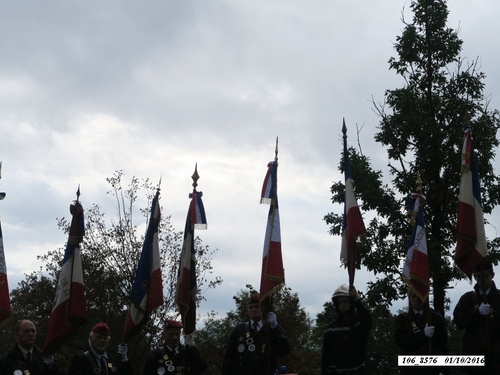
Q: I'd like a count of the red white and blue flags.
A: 8